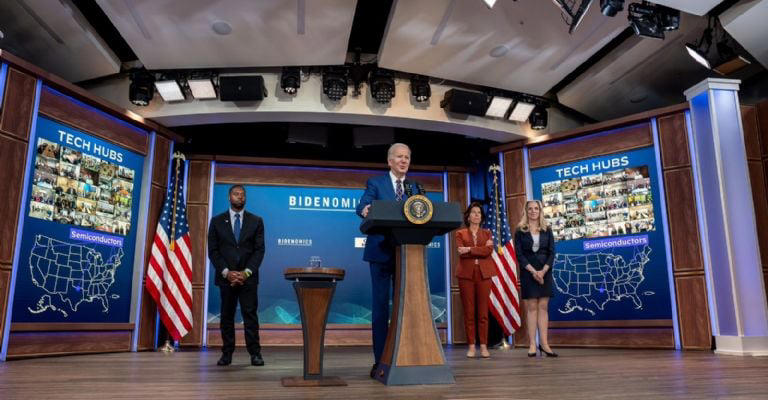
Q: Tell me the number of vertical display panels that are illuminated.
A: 2